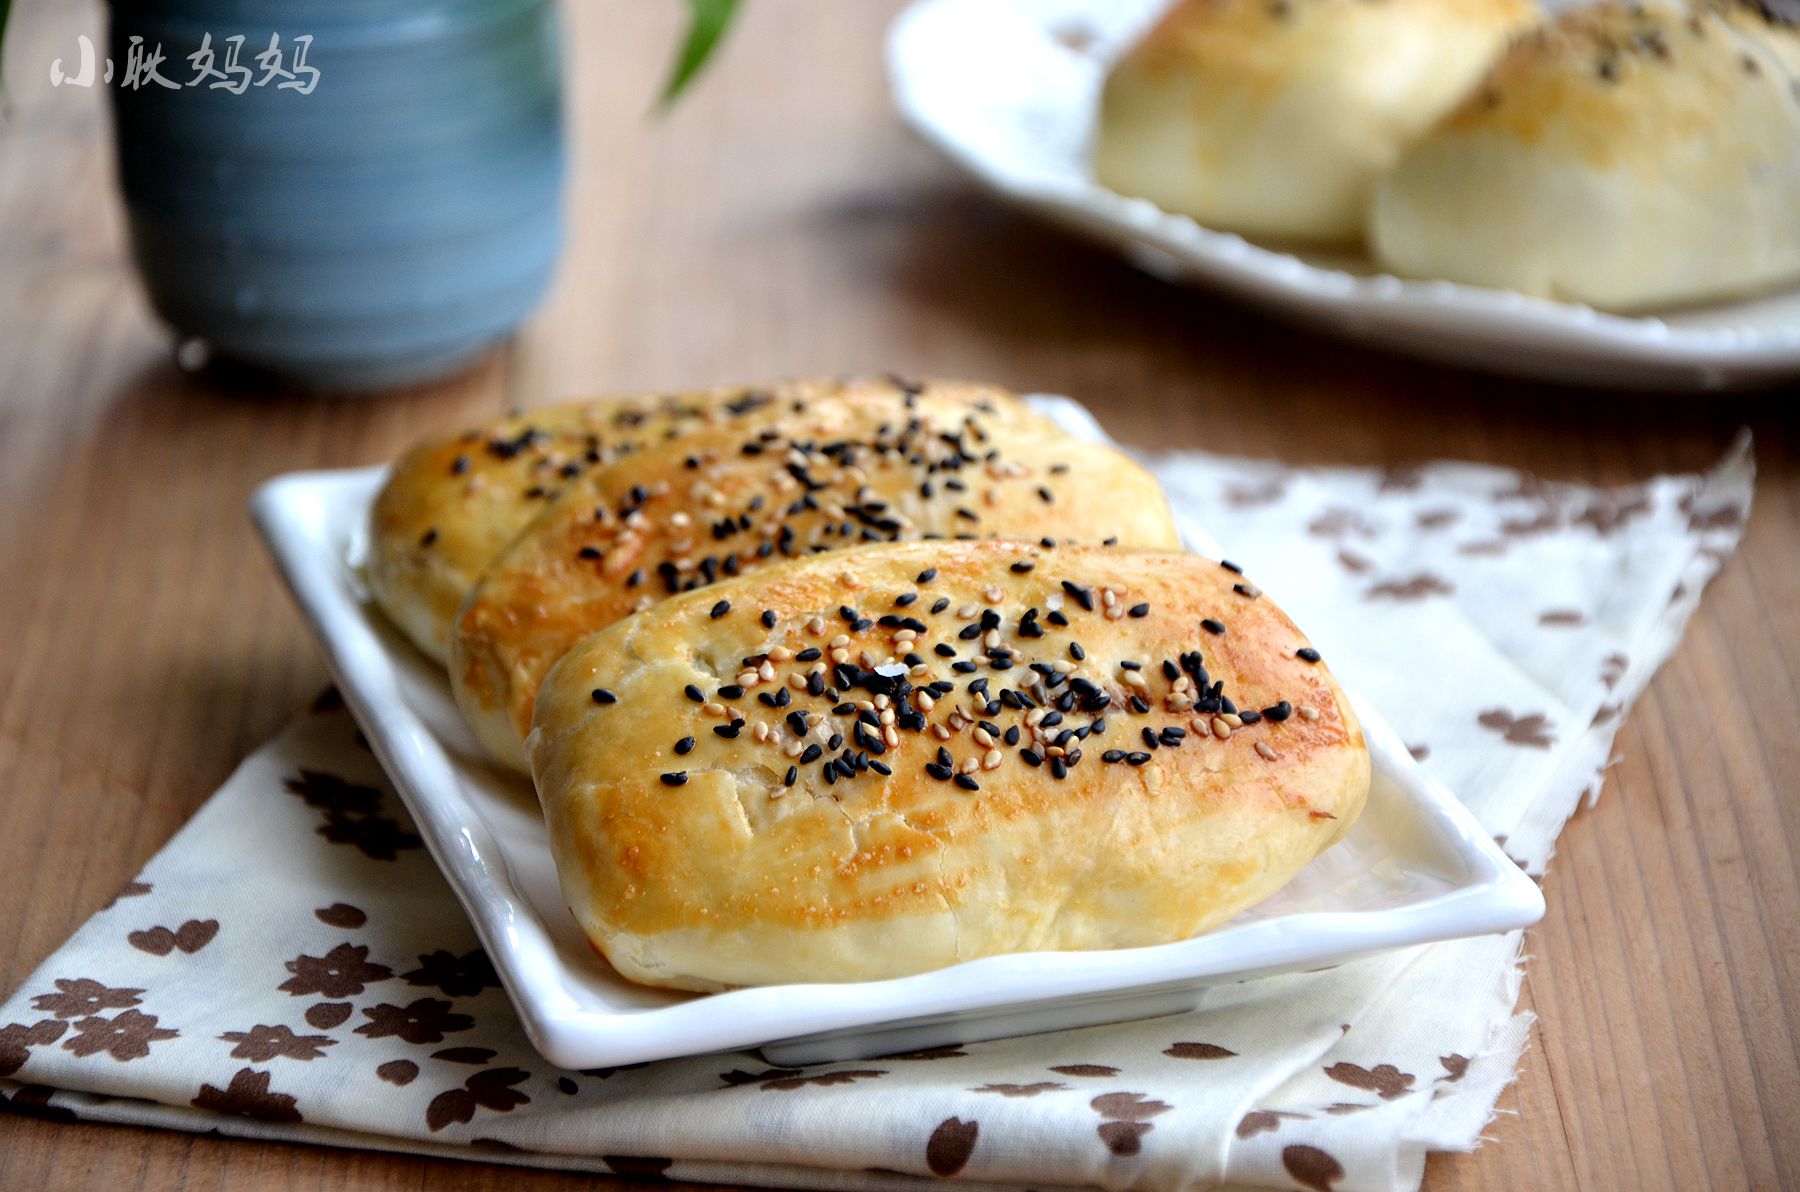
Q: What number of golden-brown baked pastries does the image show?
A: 5